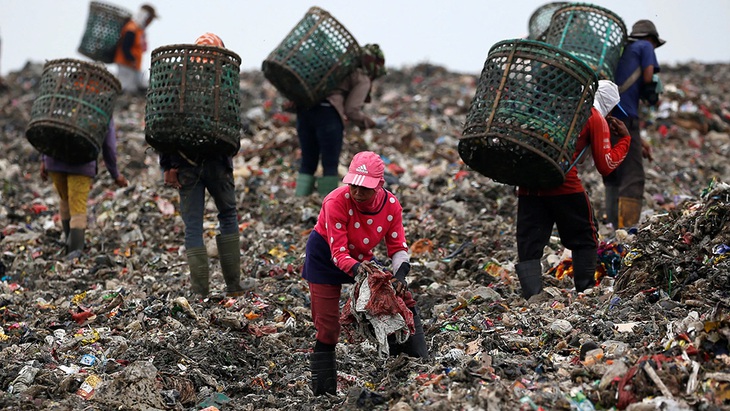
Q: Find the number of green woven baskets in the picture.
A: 7